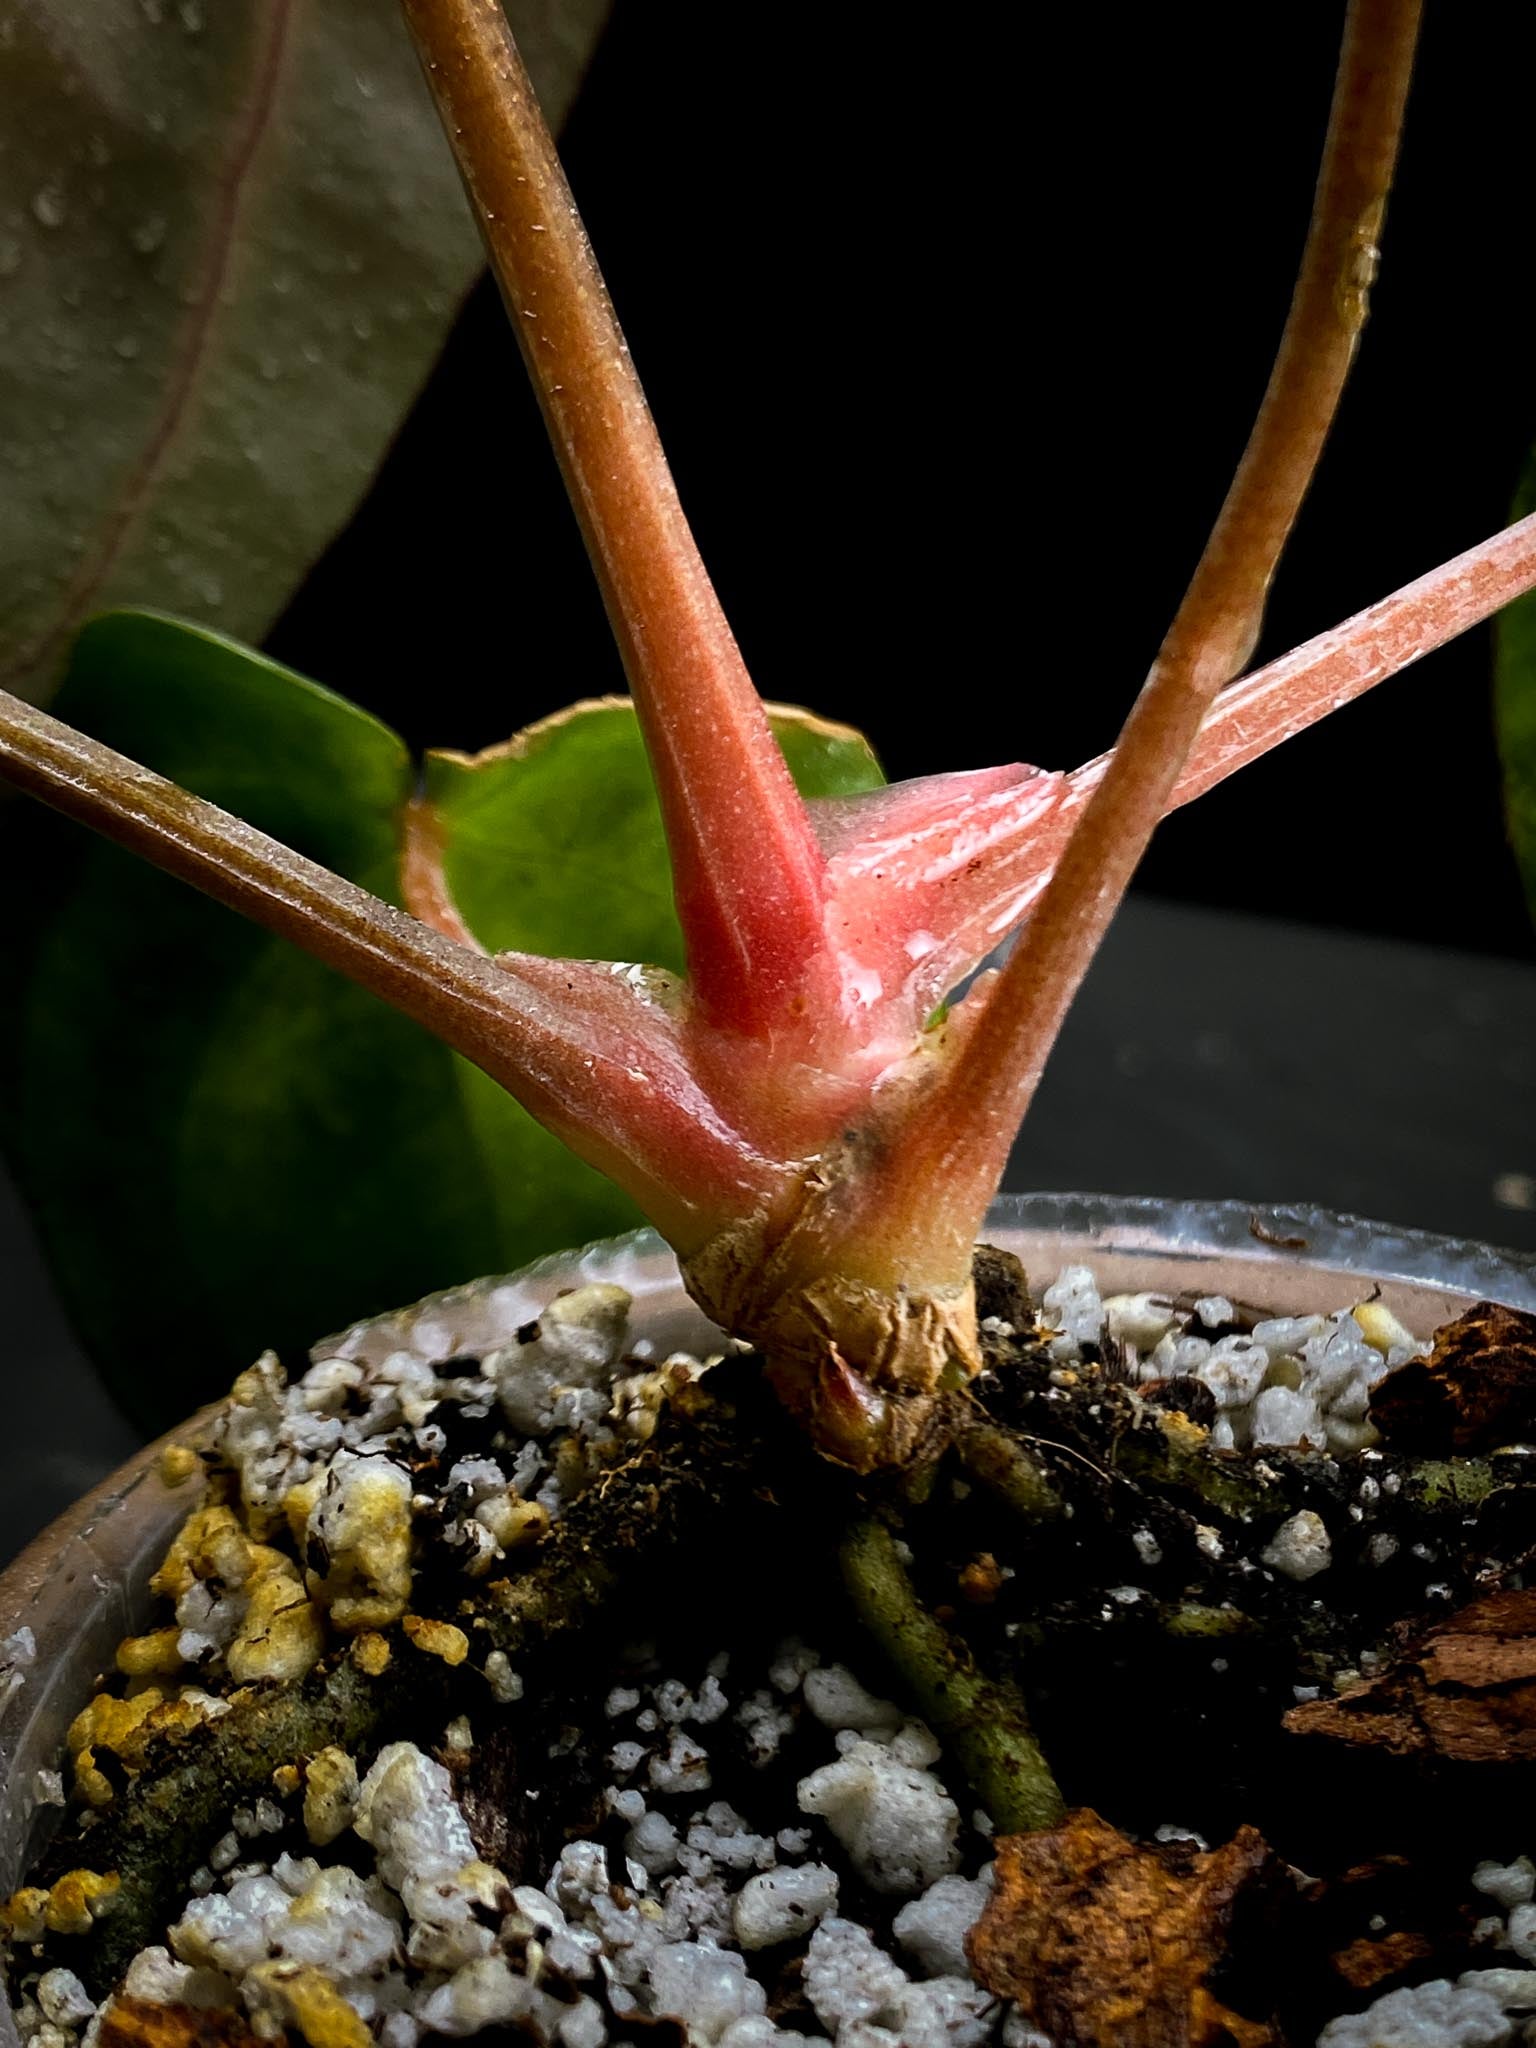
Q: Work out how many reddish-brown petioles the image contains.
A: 4